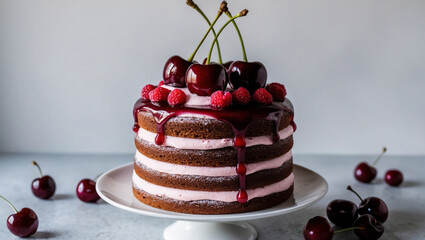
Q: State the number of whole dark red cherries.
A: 13